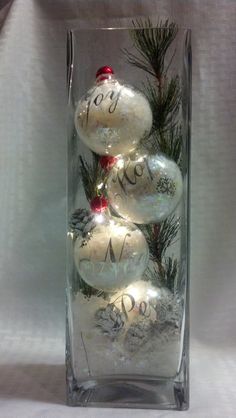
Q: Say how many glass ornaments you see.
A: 4